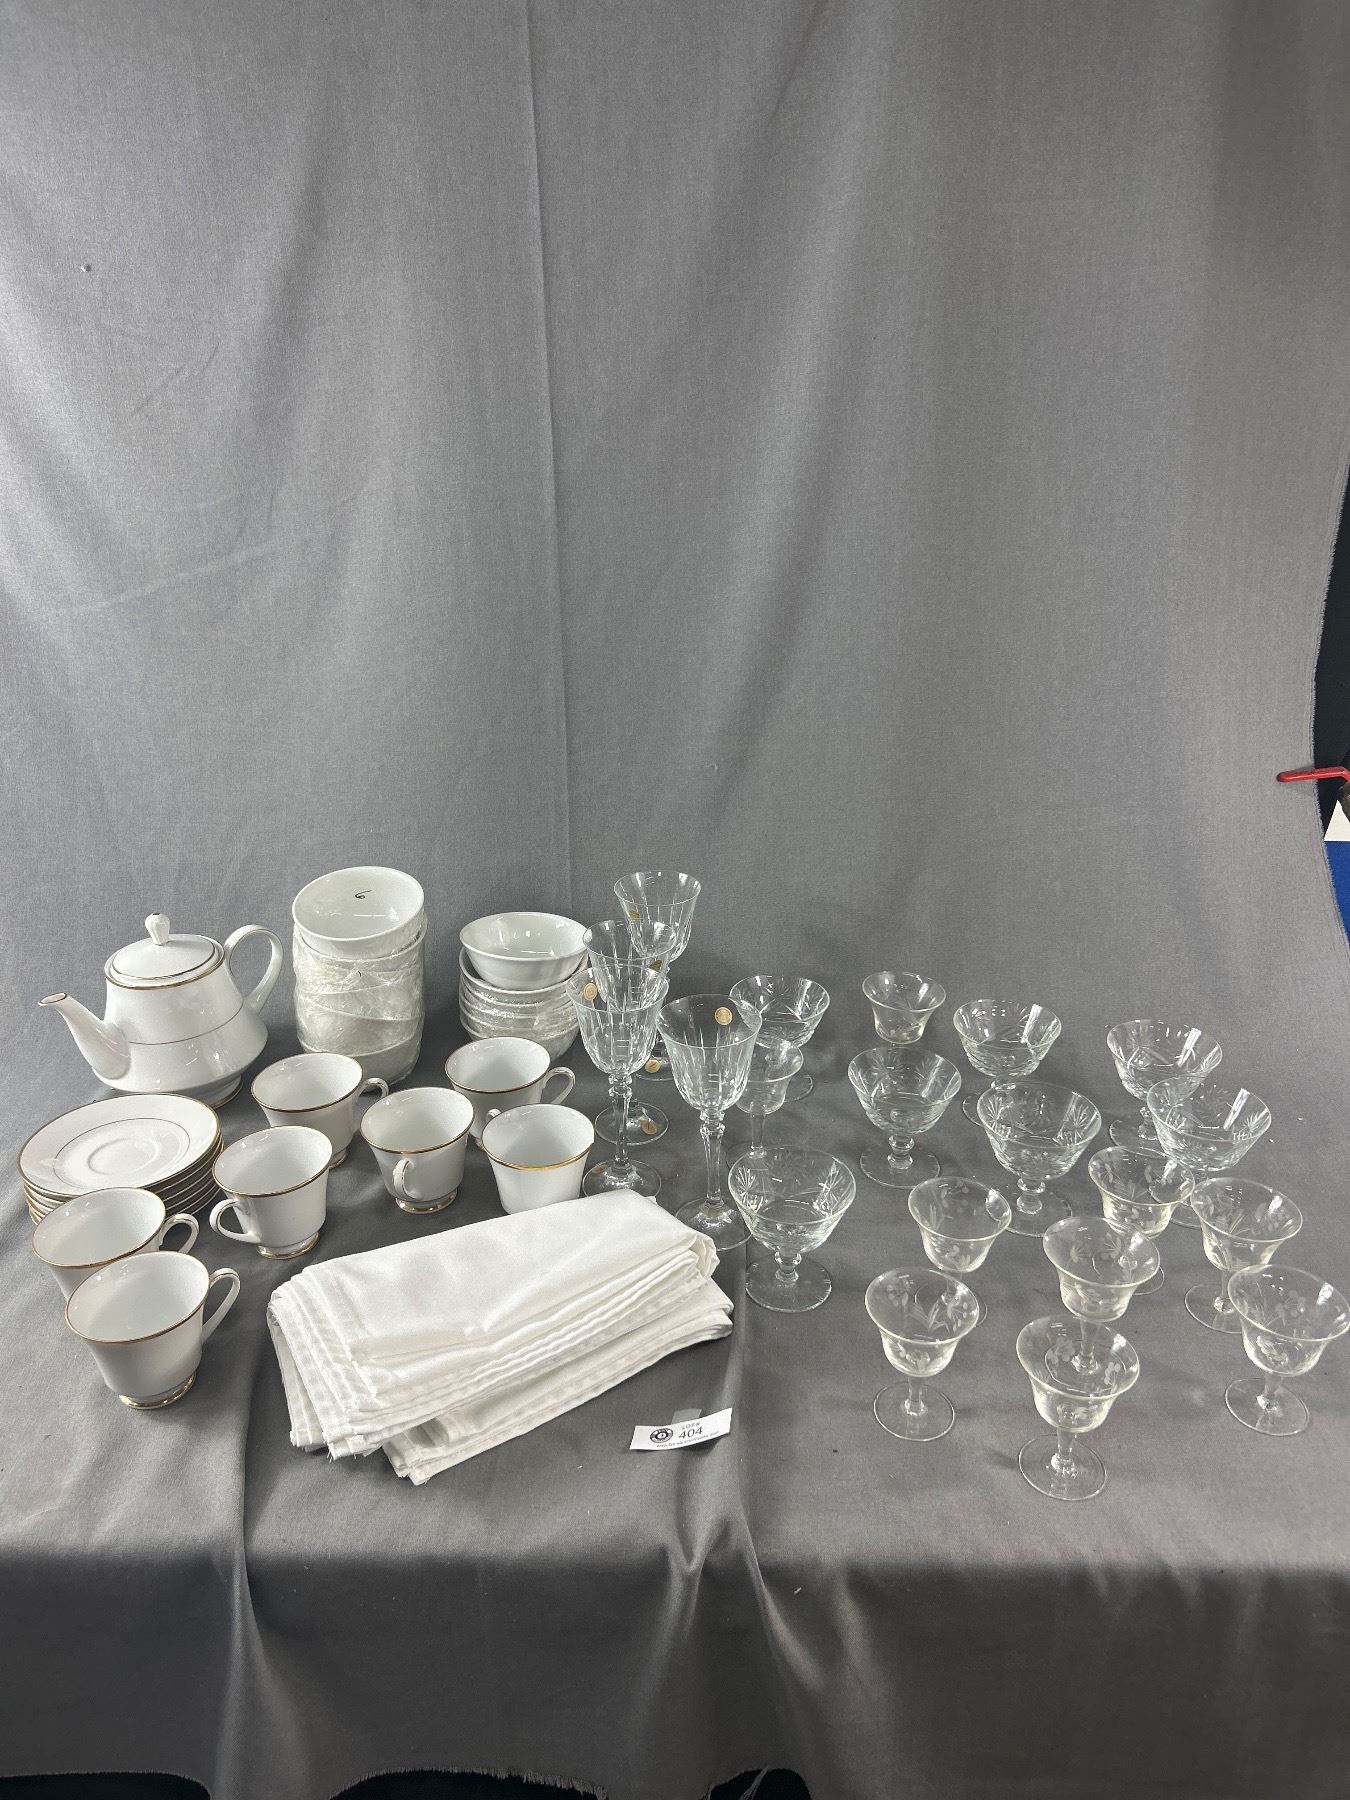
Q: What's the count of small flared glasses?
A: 9